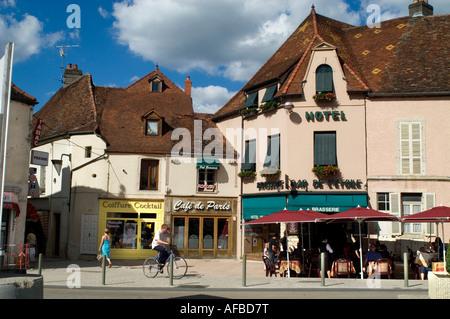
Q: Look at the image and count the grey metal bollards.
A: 6